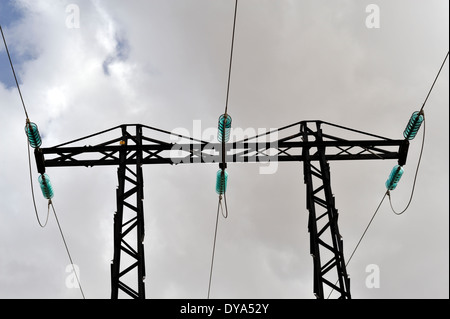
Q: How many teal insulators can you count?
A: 6